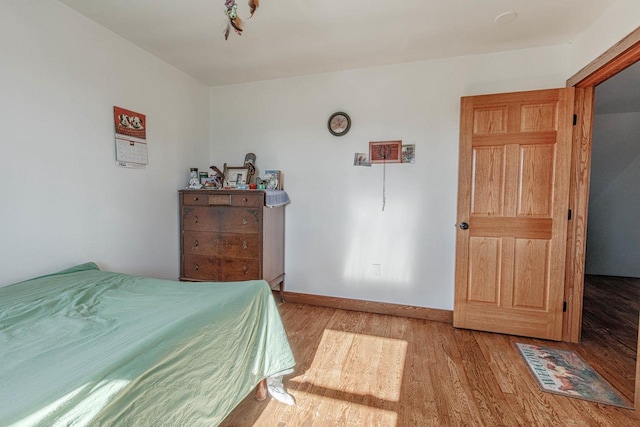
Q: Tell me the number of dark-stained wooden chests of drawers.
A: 1